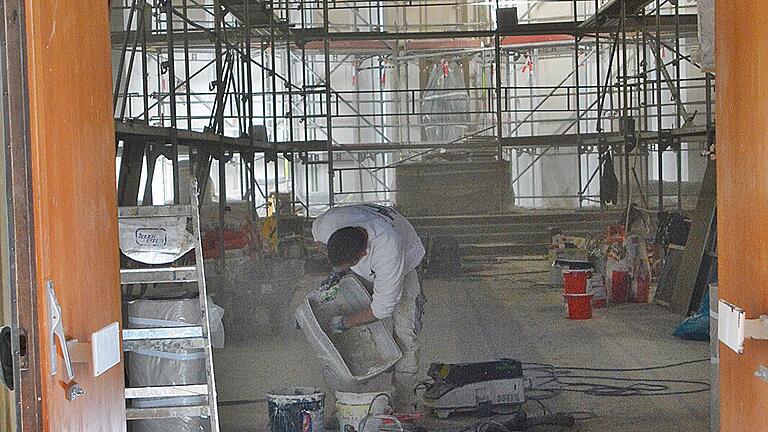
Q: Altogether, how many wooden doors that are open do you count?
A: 2